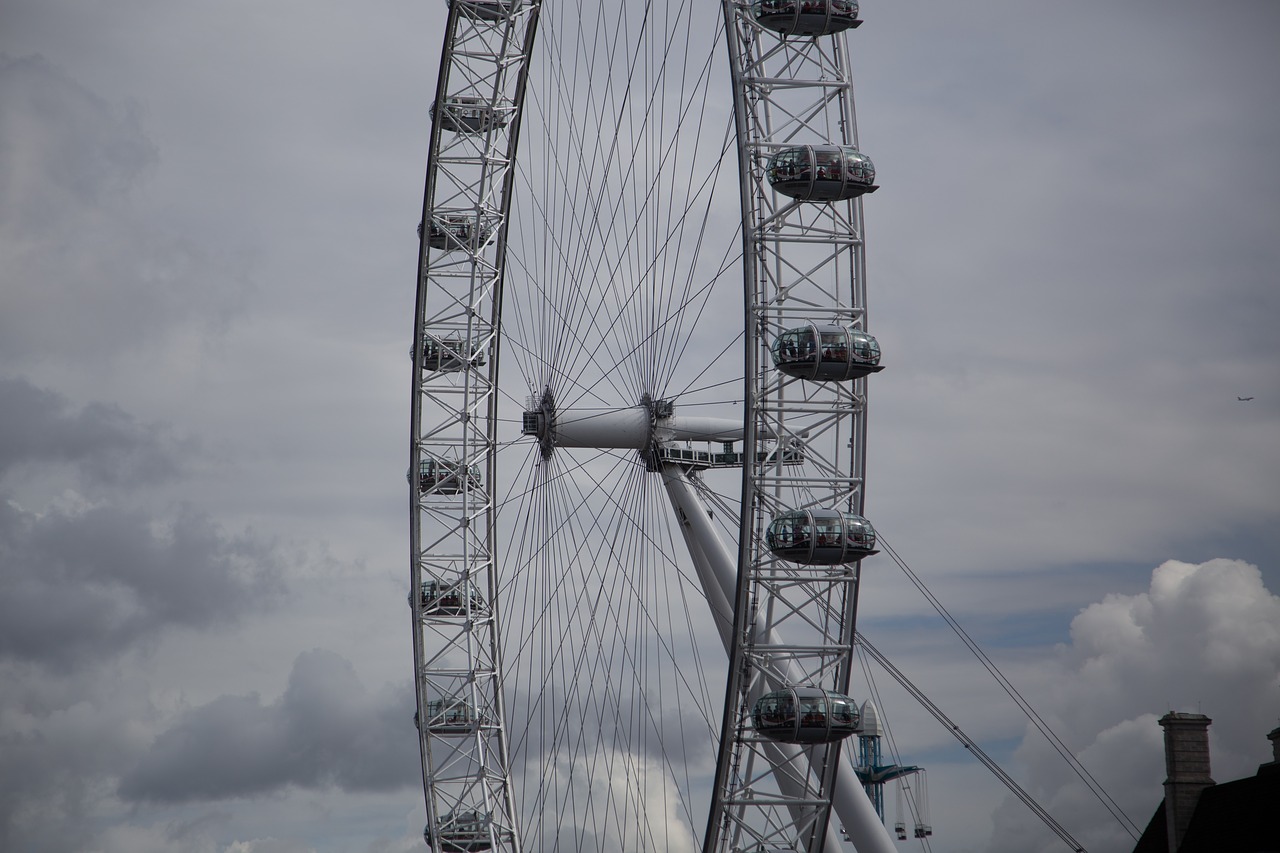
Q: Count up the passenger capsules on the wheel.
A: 13